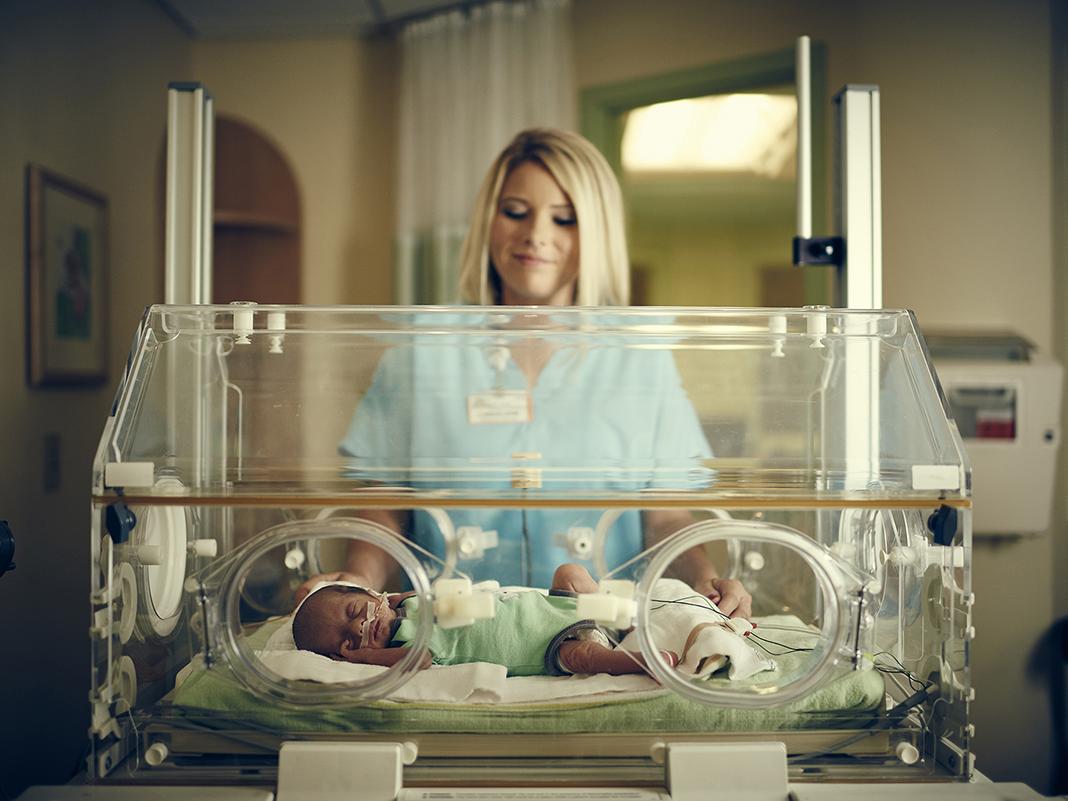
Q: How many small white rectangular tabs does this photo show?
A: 2